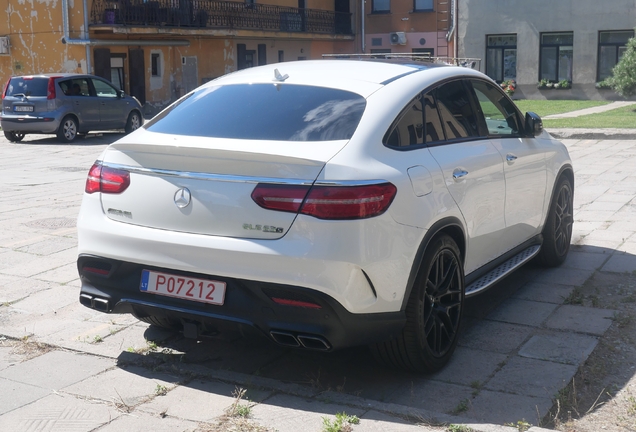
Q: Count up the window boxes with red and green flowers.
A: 1